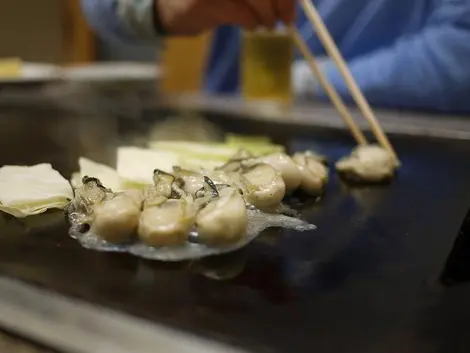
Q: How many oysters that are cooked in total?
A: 7